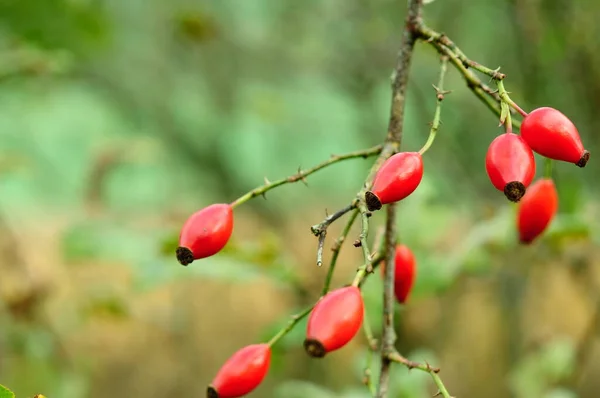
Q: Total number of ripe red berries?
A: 8